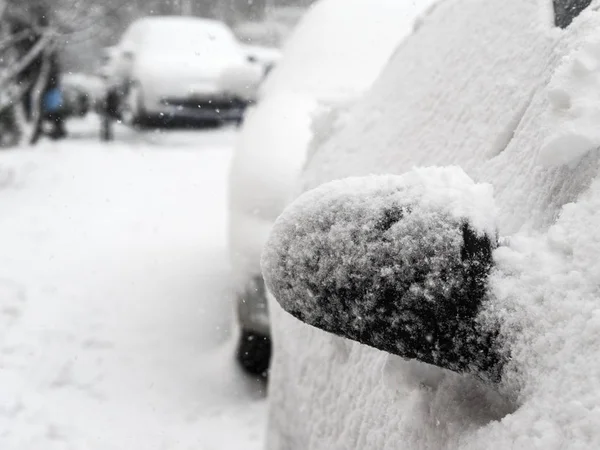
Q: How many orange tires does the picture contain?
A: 0